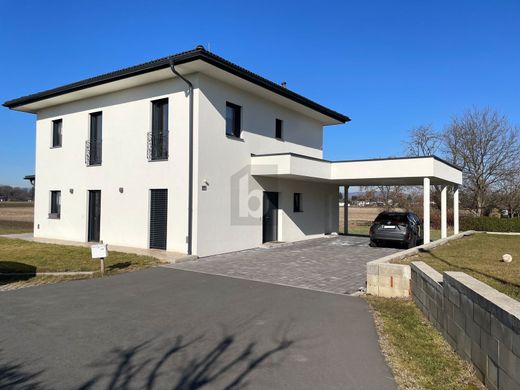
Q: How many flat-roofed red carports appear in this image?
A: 0